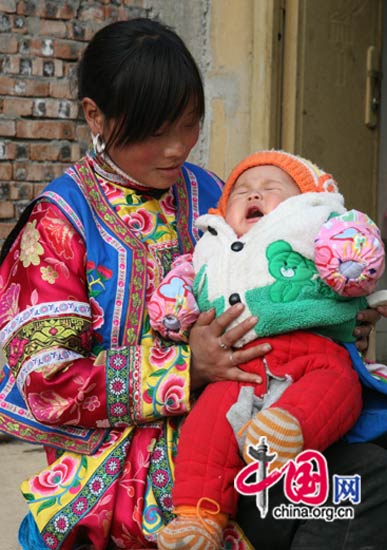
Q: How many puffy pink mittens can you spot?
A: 2